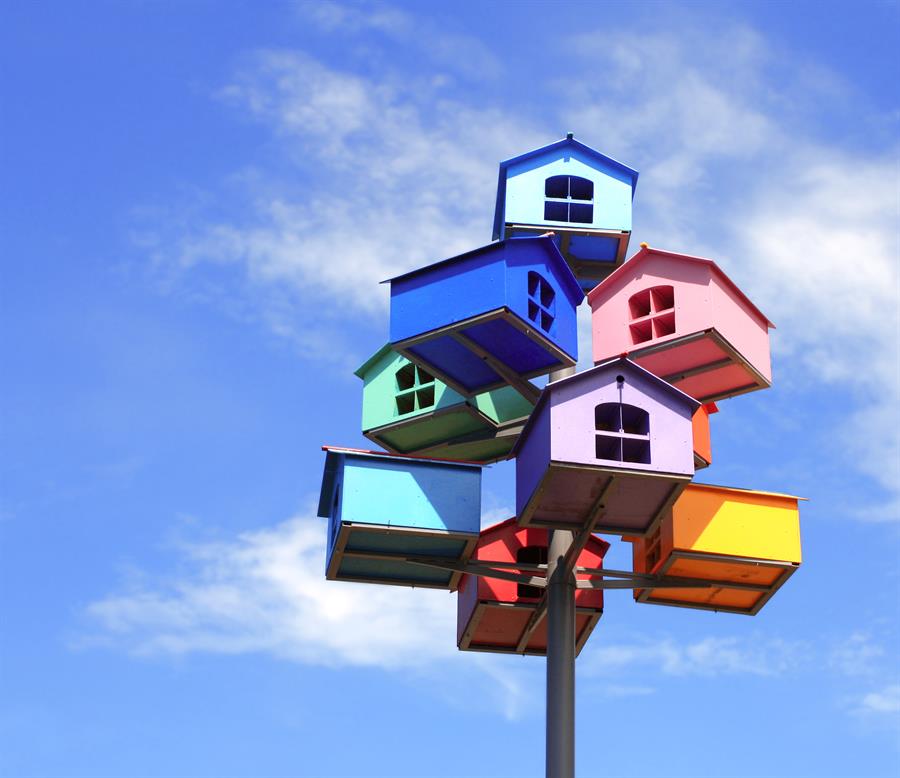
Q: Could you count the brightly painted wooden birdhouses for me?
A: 9